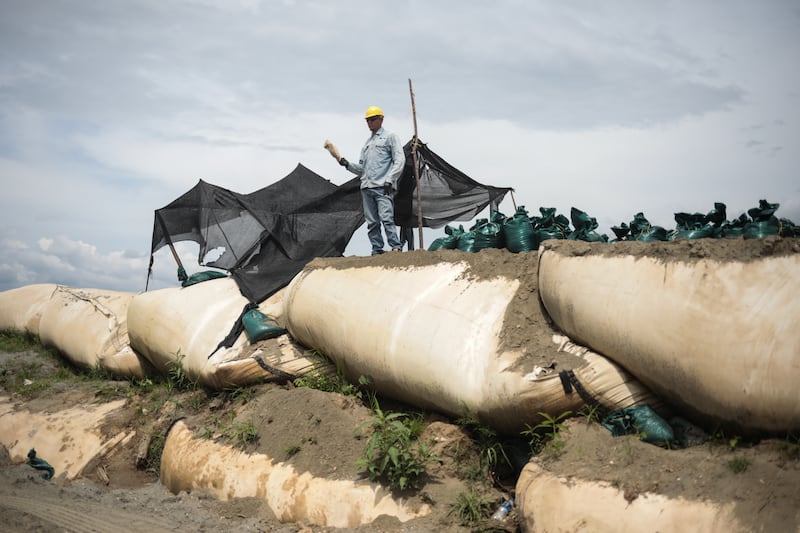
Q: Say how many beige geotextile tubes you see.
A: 8